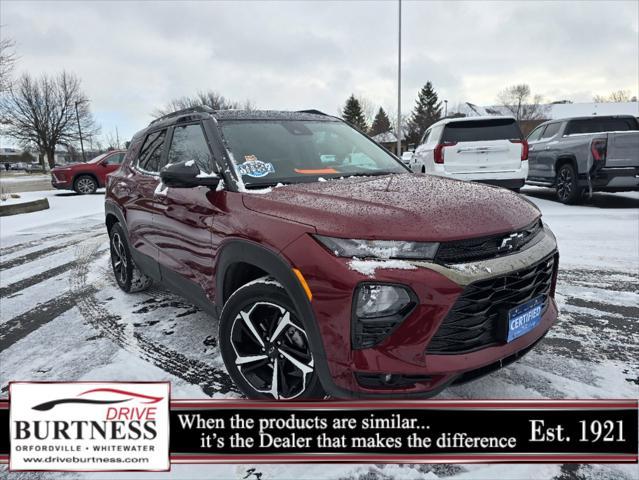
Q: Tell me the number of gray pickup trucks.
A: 1